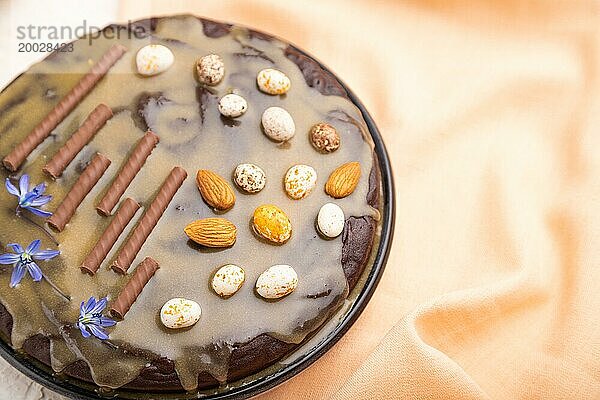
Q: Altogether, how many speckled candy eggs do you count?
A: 13